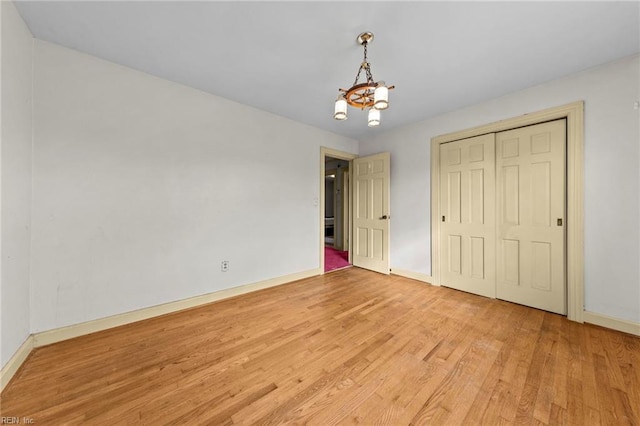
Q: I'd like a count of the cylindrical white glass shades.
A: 3